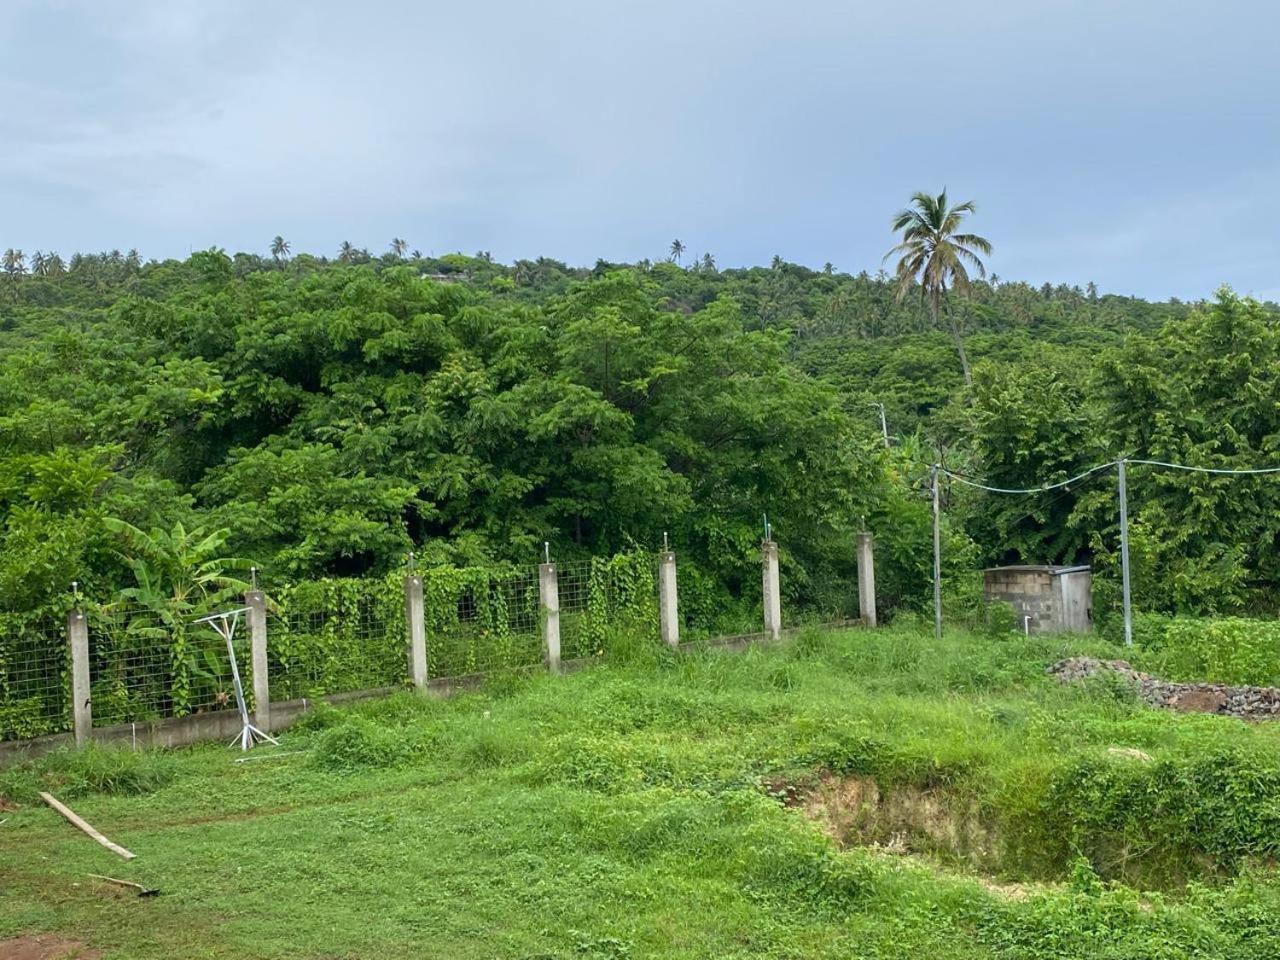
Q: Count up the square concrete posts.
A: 7